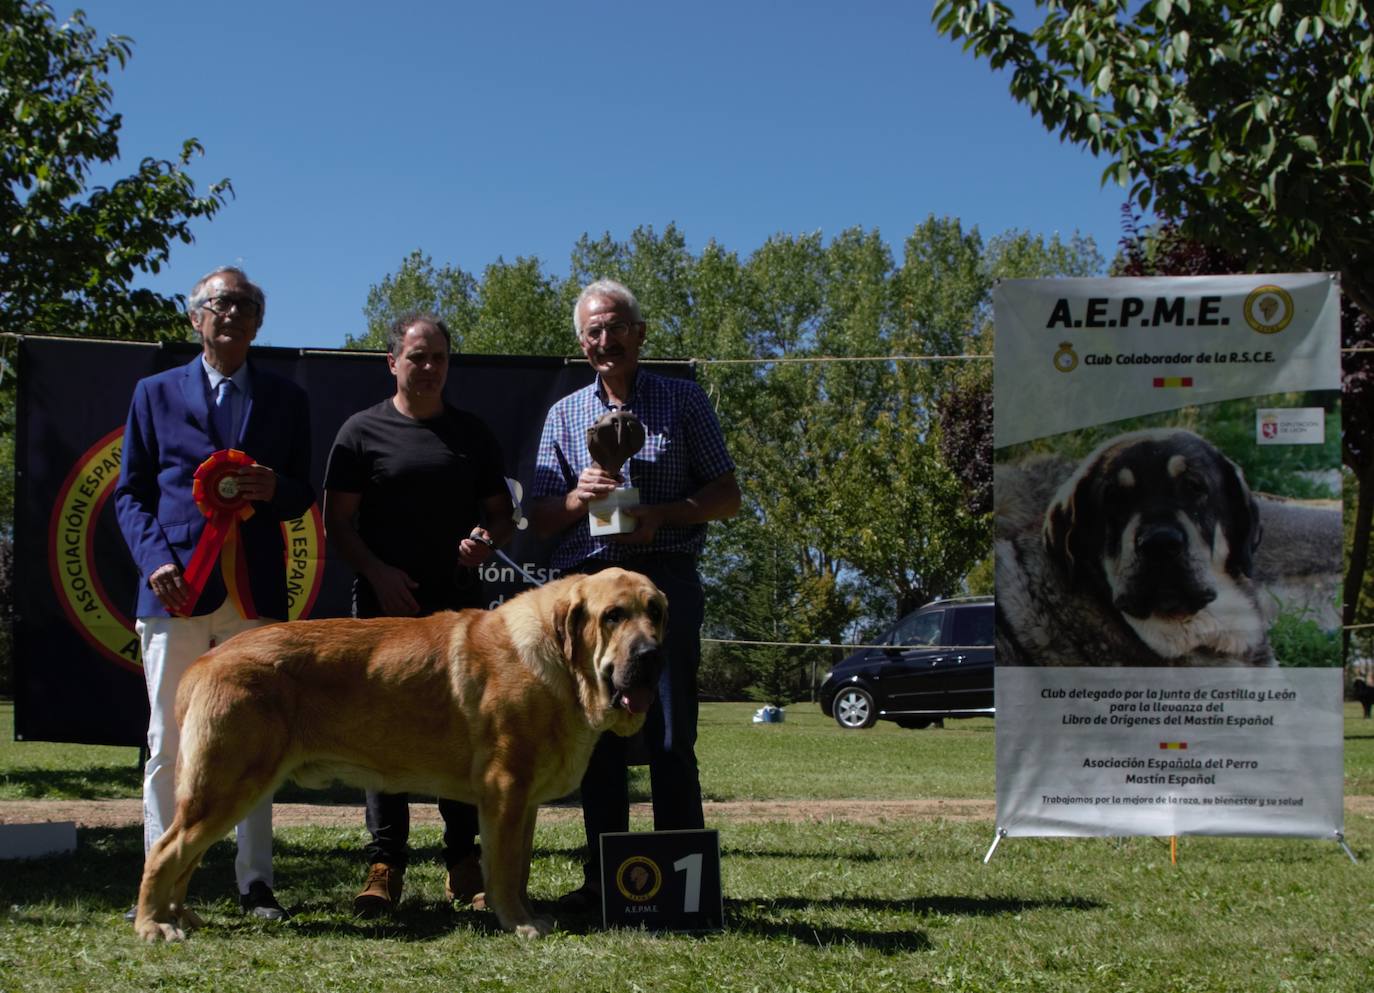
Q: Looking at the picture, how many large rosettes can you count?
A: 1